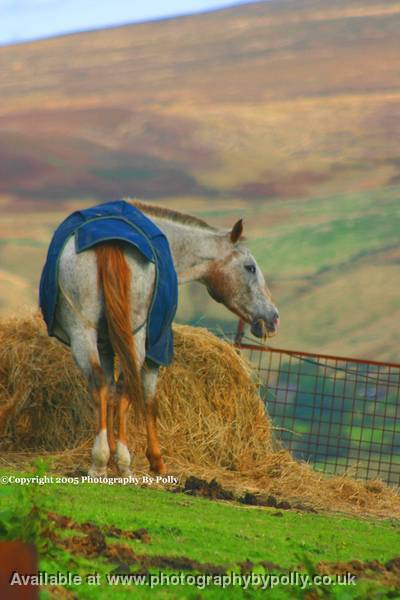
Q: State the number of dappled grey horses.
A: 1